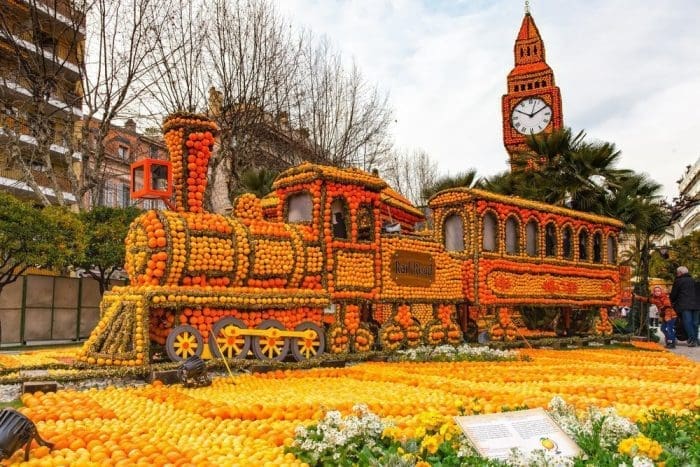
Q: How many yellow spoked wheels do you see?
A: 4